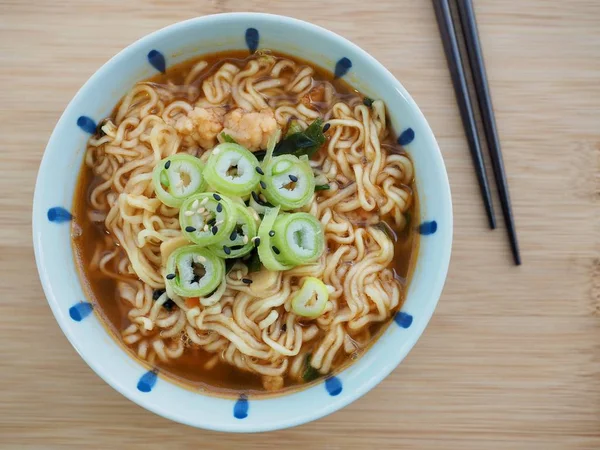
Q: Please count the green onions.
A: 8